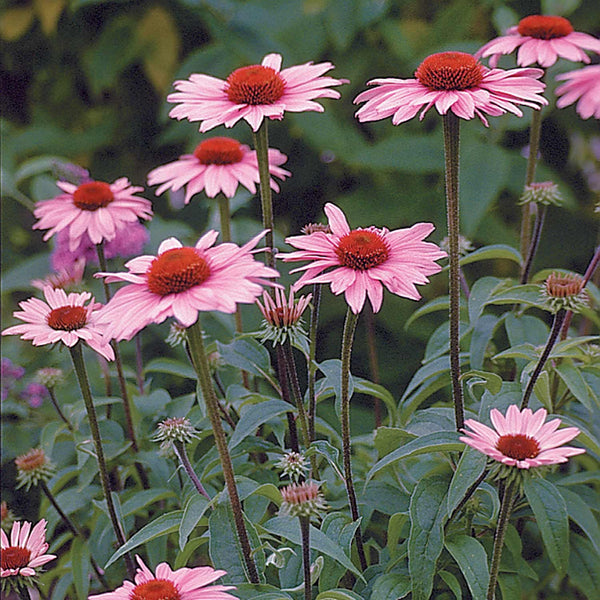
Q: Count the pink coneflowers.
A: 12